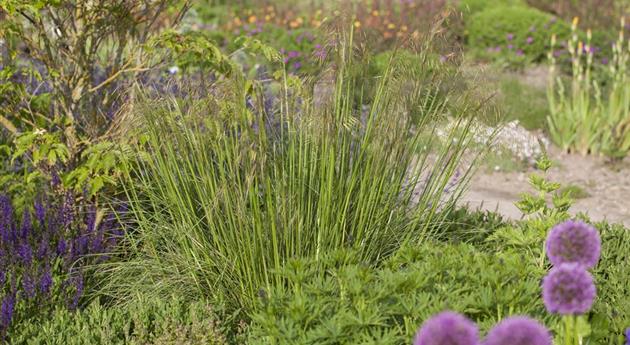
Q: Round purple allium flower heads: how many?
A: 4